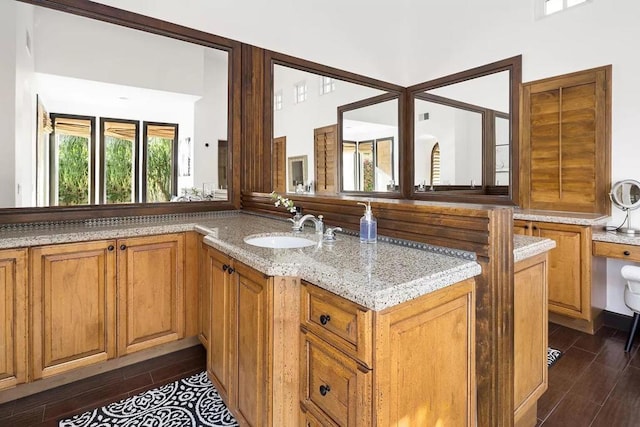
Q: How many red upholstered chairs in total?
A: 0